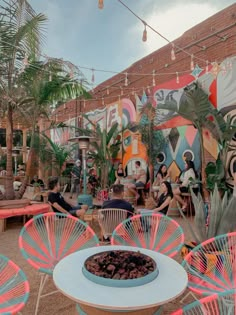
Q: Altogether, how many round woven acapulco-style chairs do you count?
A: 5